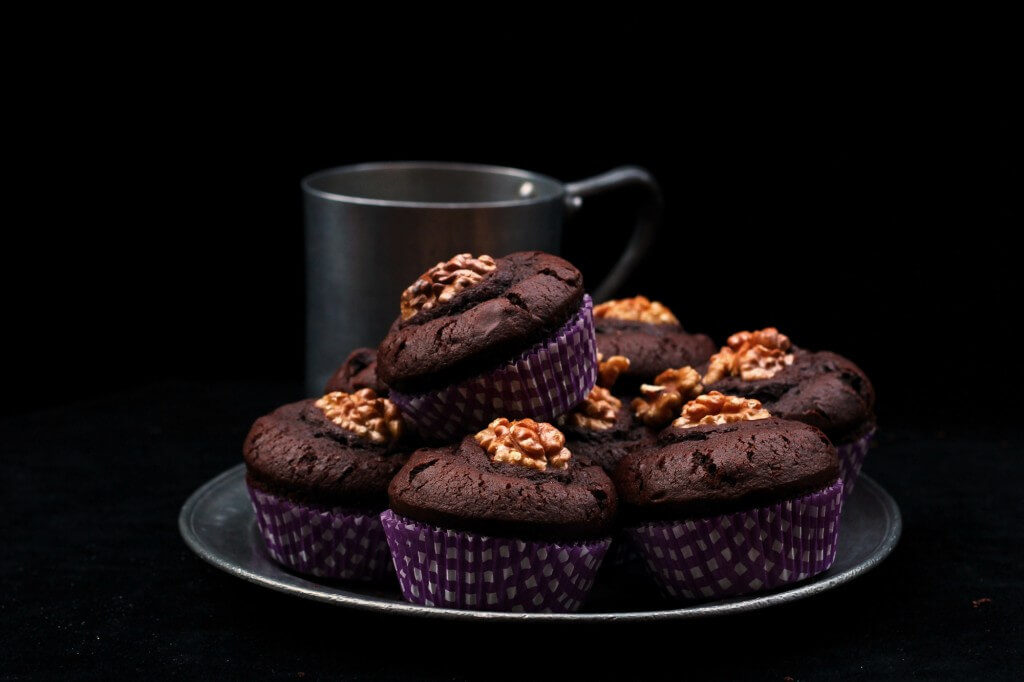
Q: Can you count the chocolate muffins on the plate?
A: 8